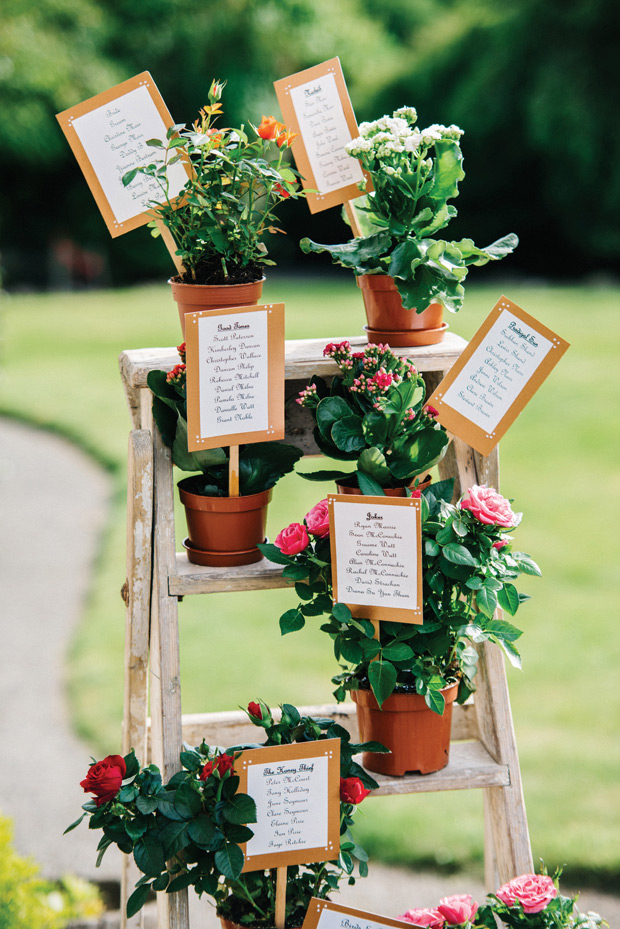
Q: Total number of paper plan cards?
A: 7